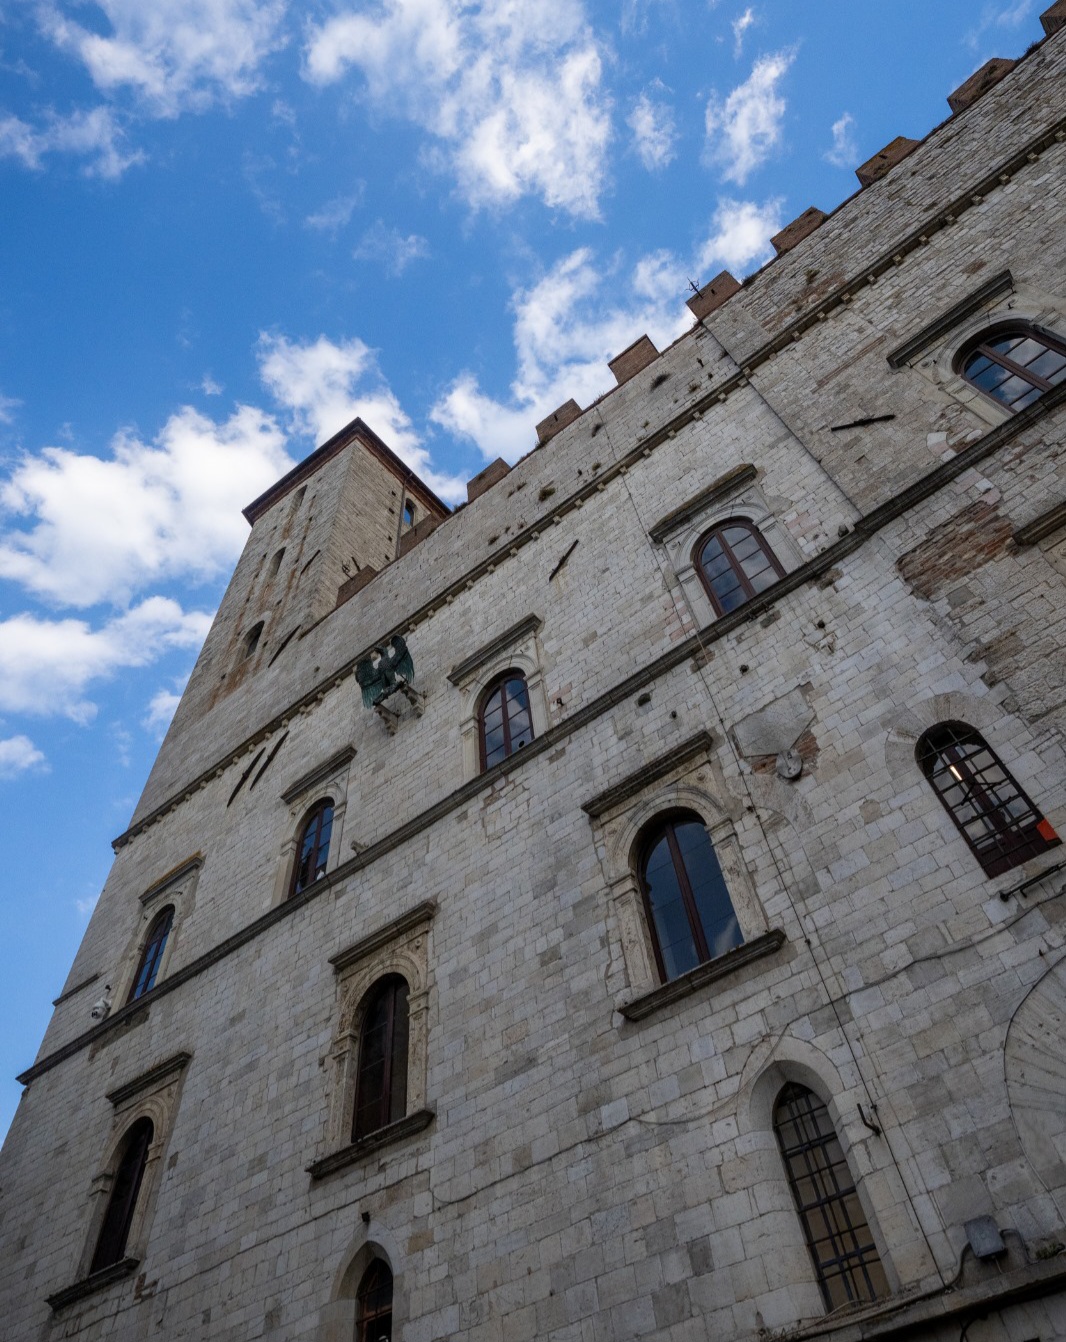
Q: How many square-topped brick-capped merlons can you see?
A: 10